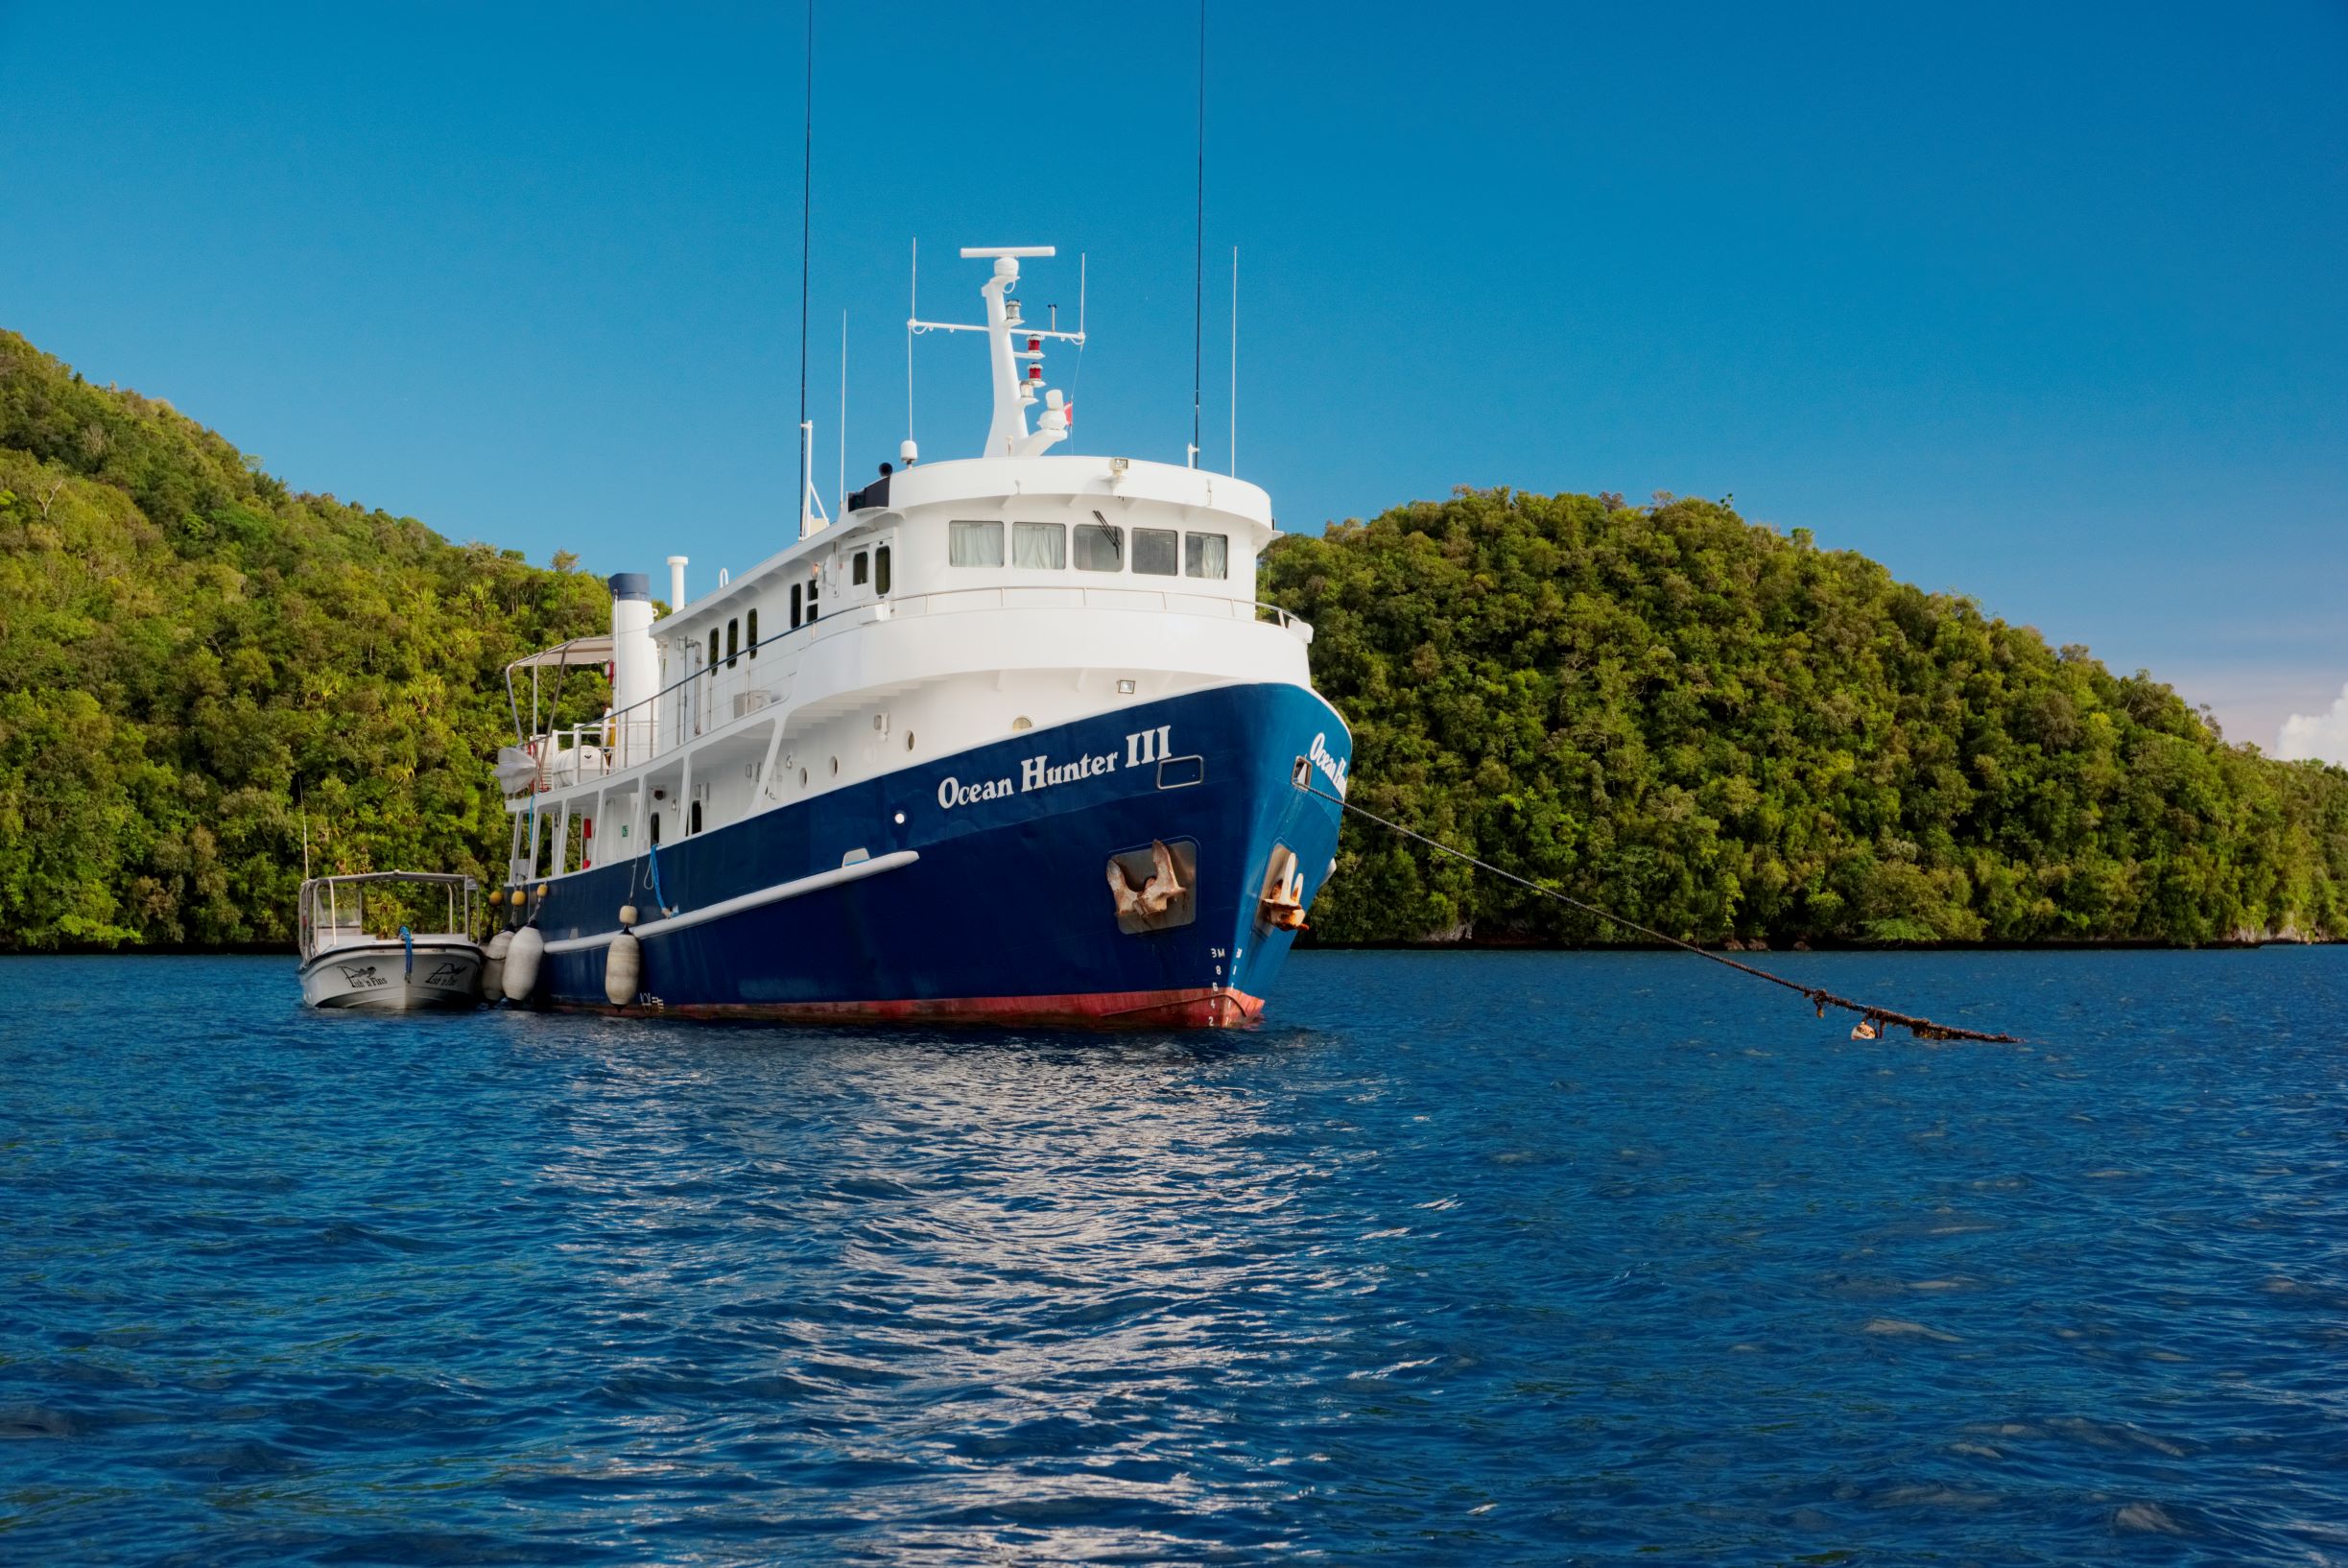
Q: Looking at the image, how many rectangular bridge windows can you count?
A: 5